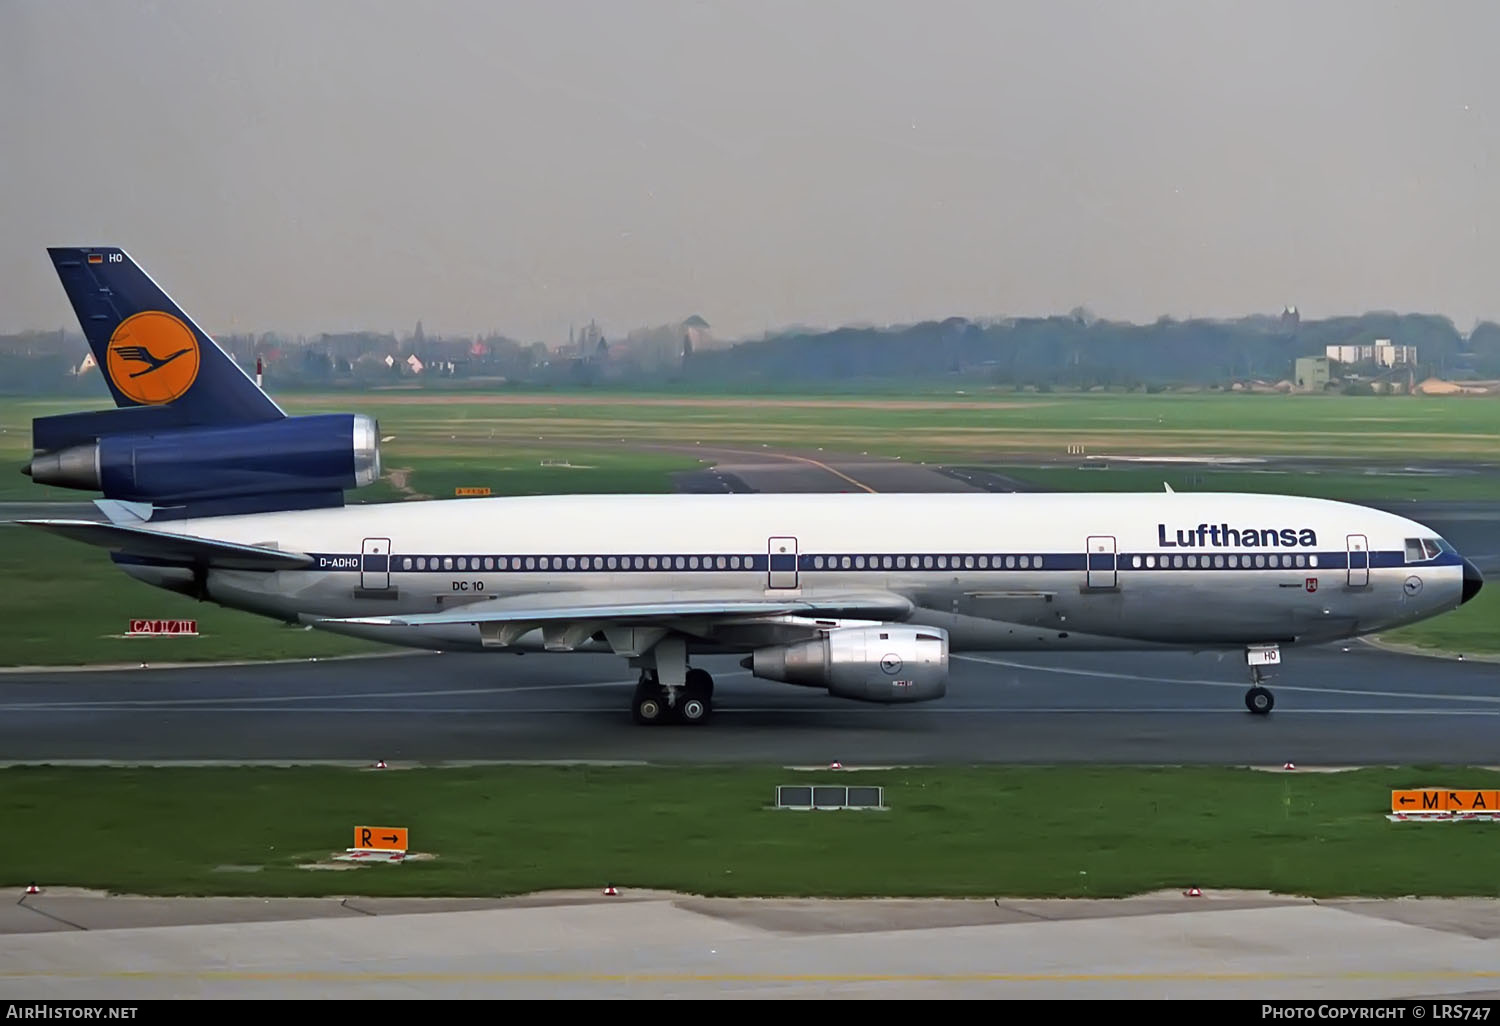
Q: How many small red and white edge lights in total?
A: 6